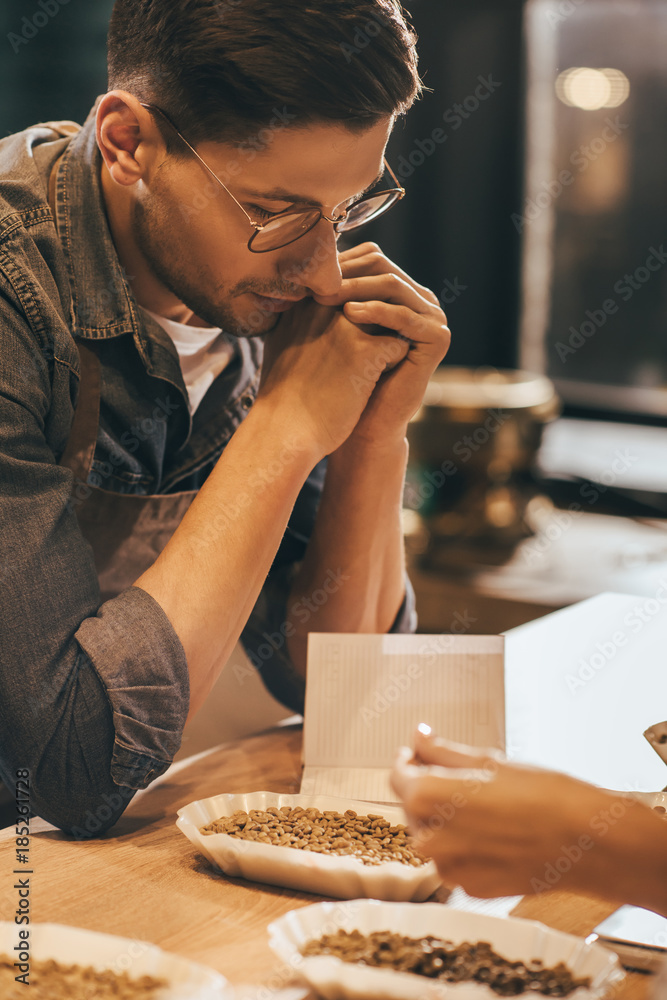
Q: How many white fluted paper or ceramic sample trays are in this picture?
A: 3